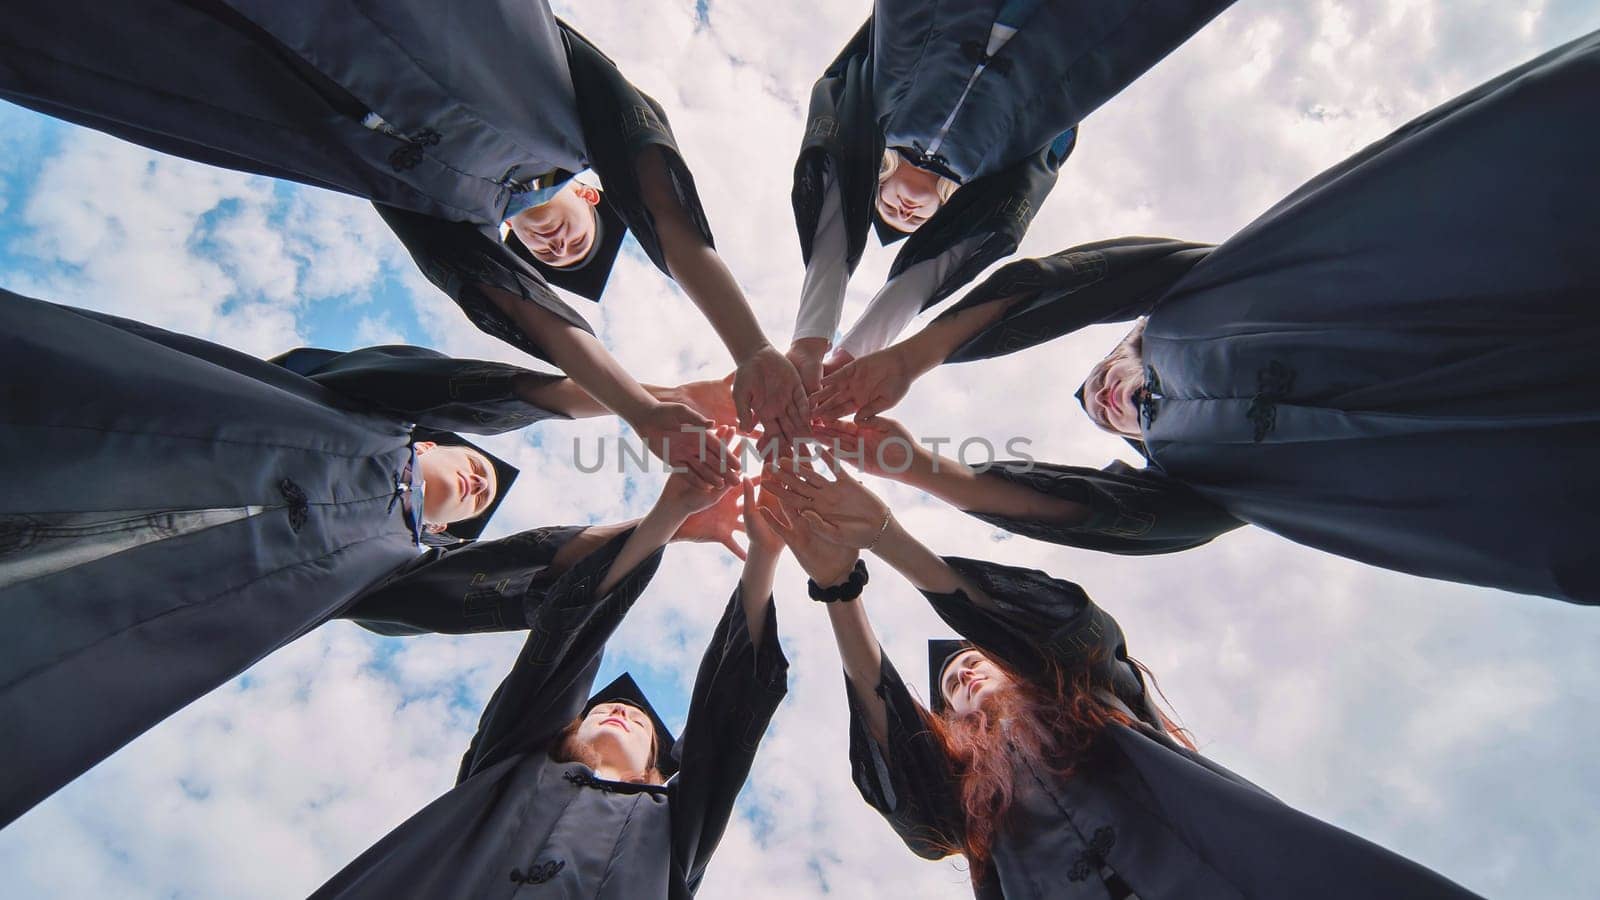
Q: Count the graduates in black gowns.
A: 6